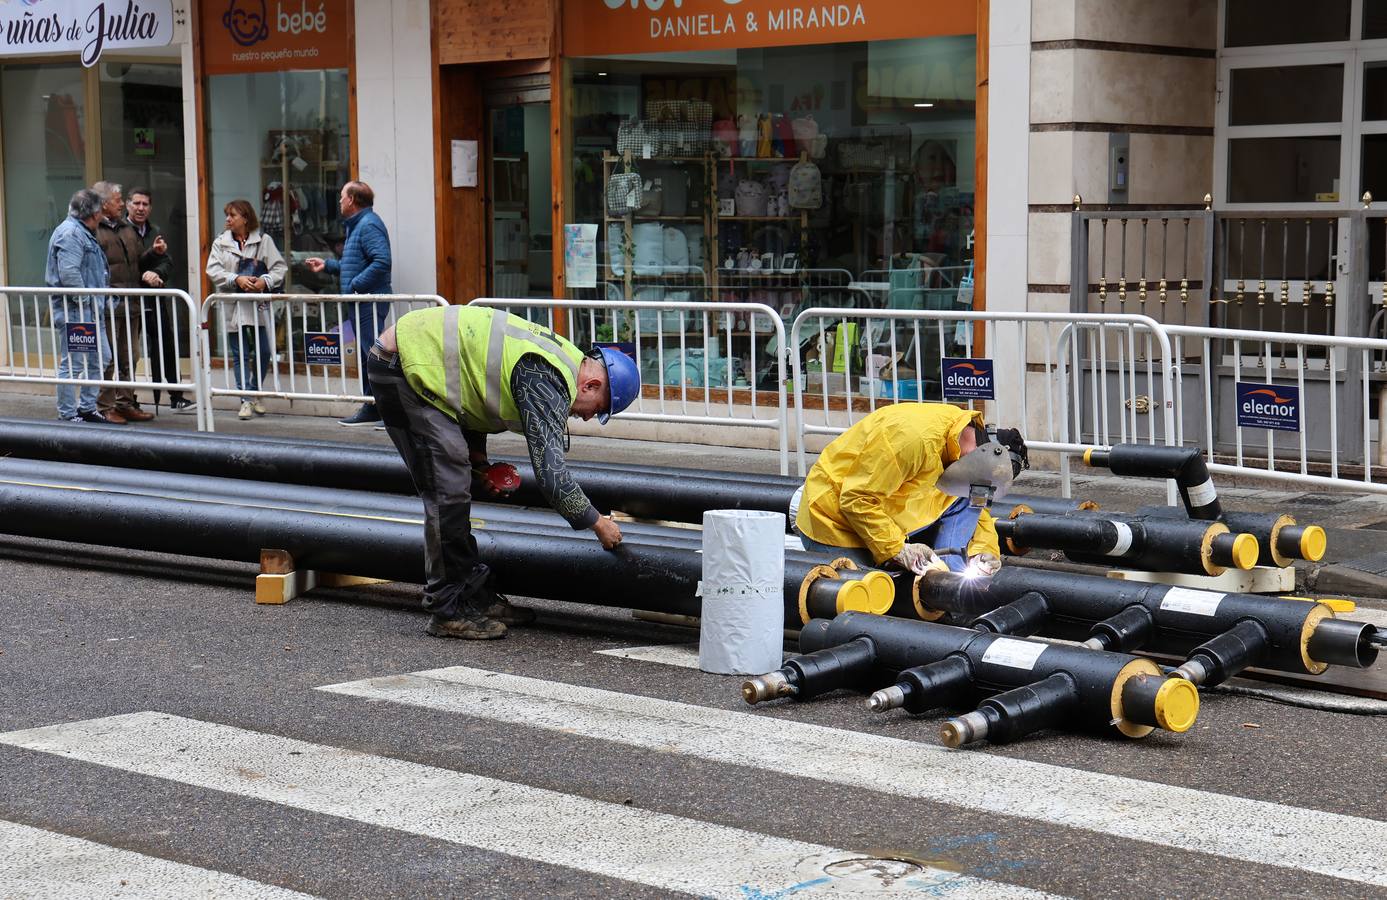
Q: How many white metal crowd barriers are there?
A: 5